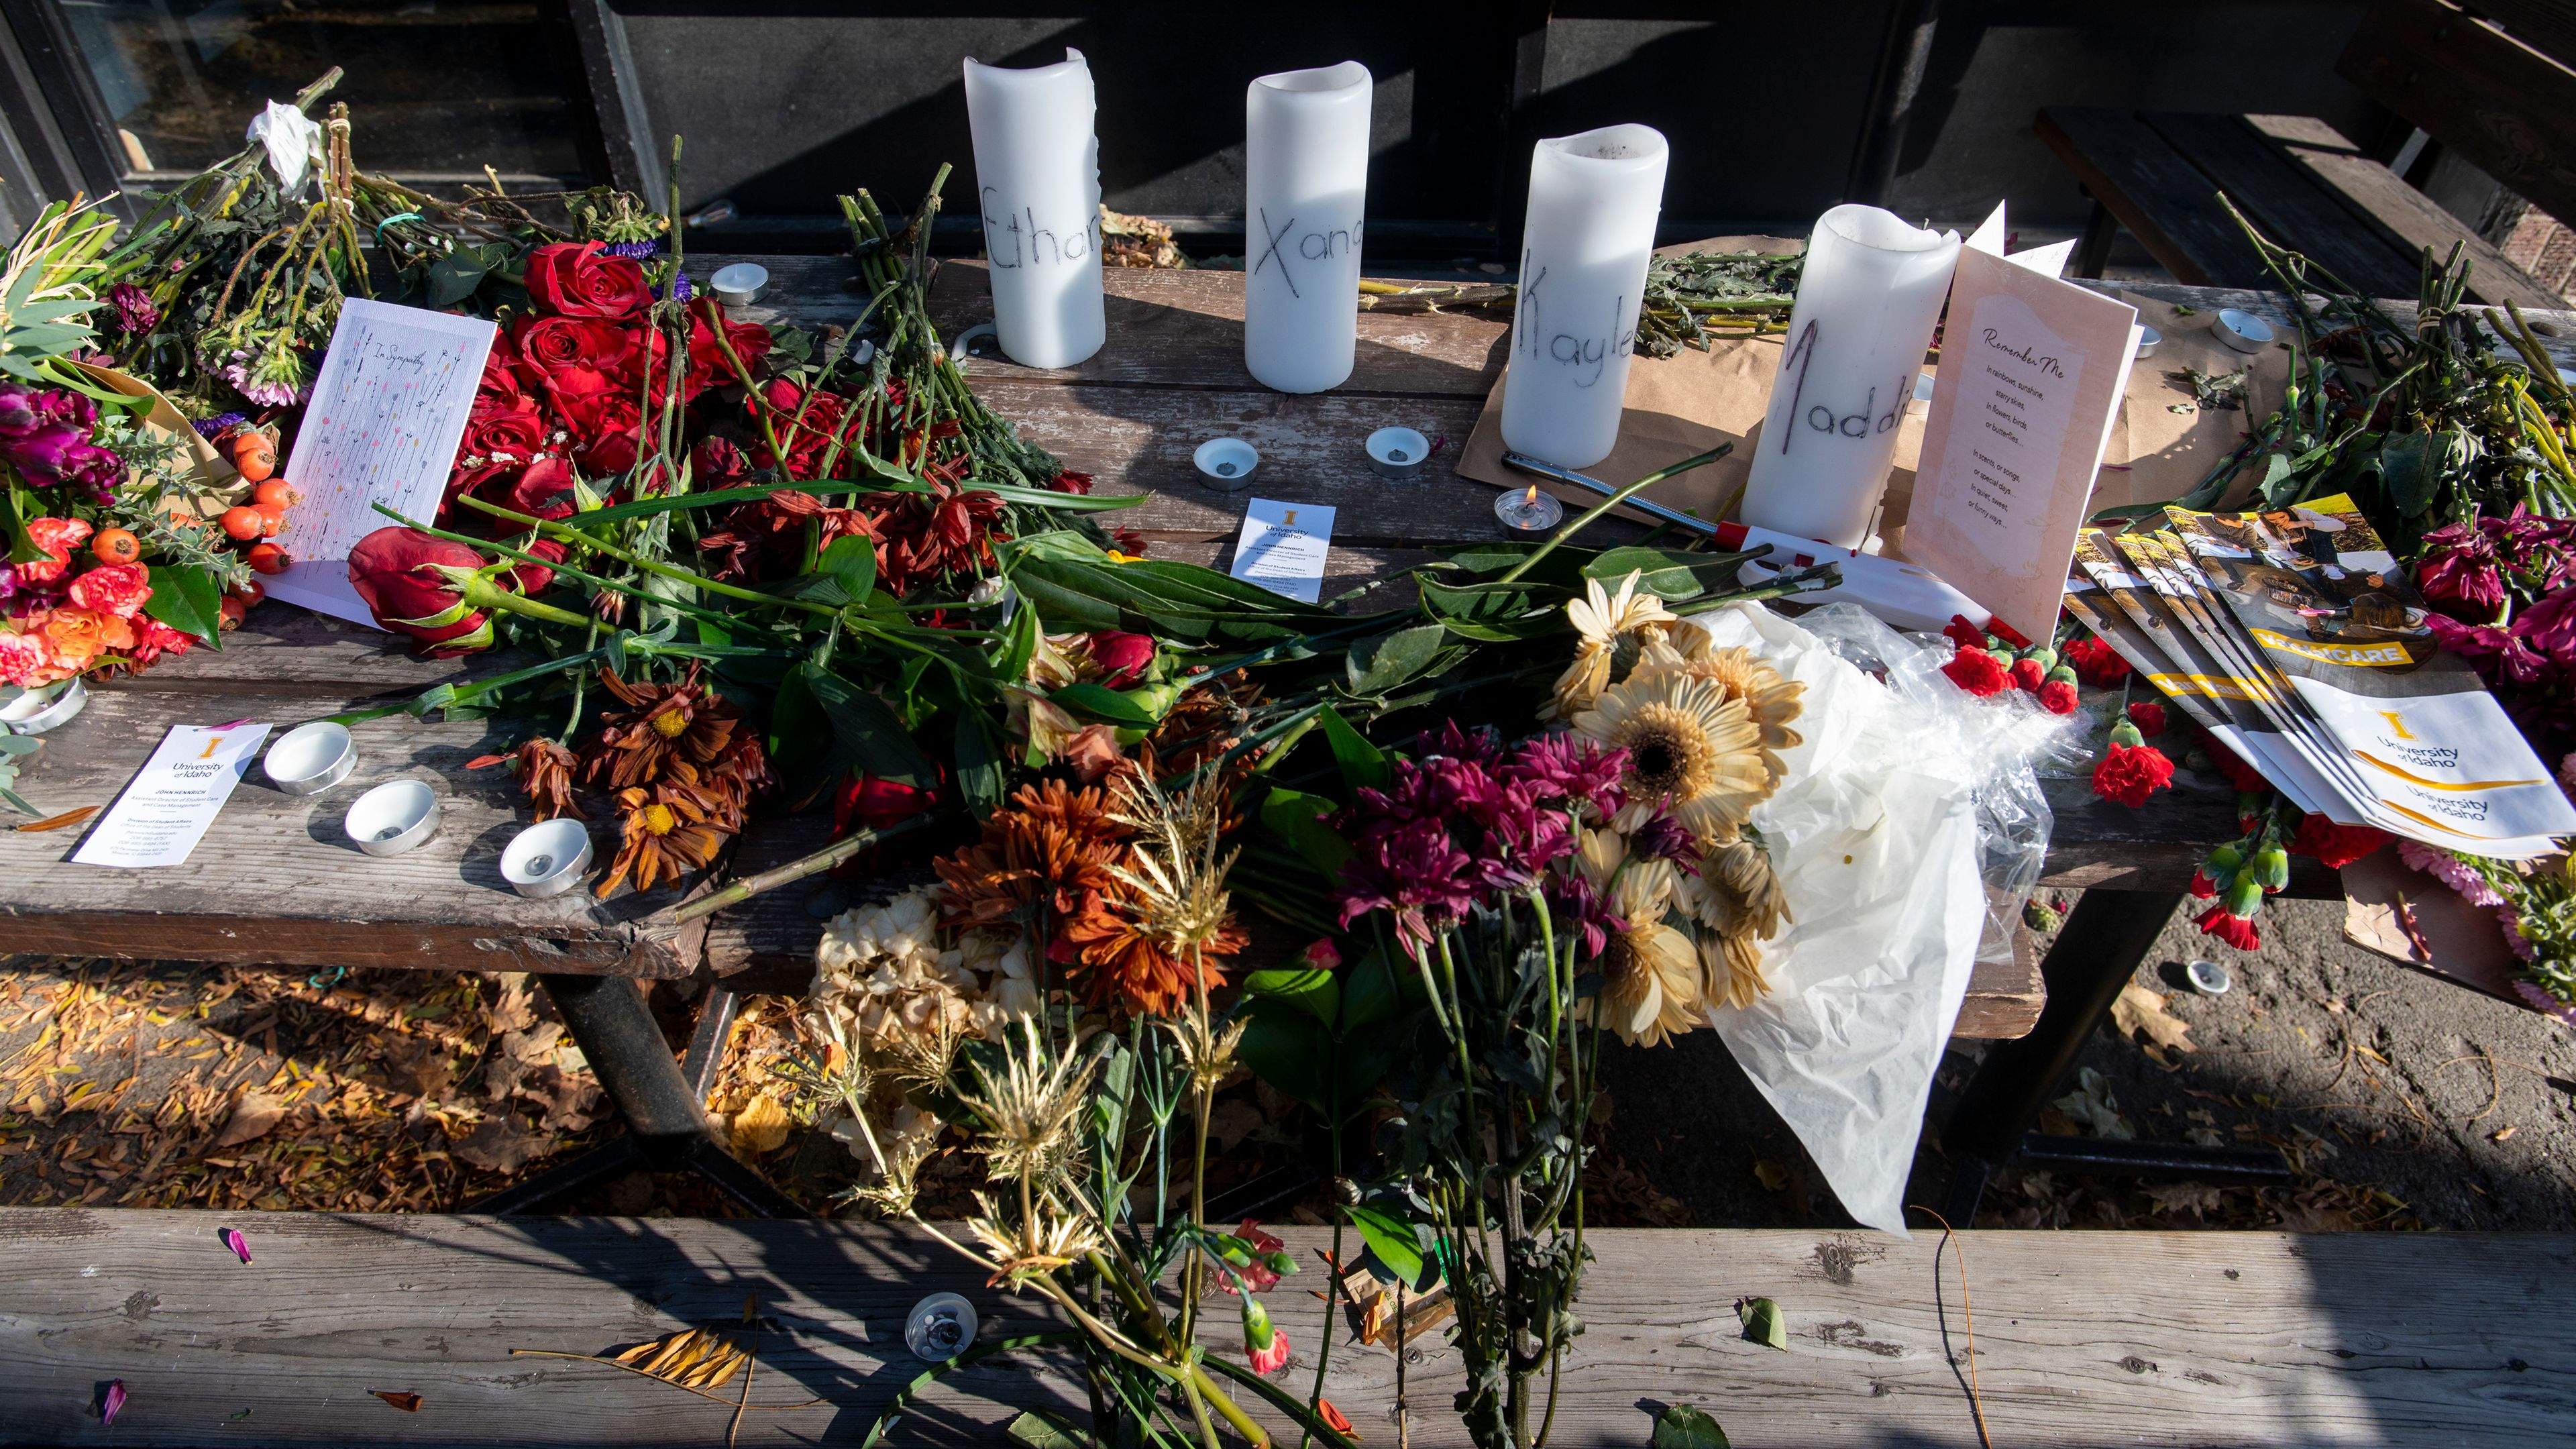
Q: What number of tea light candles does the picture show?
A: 13